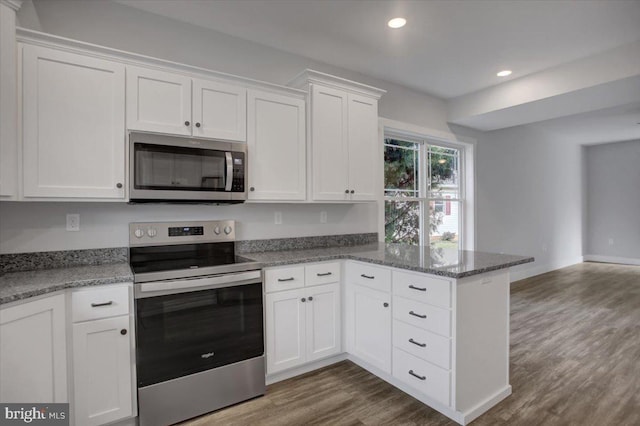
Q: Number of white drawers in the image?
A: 8